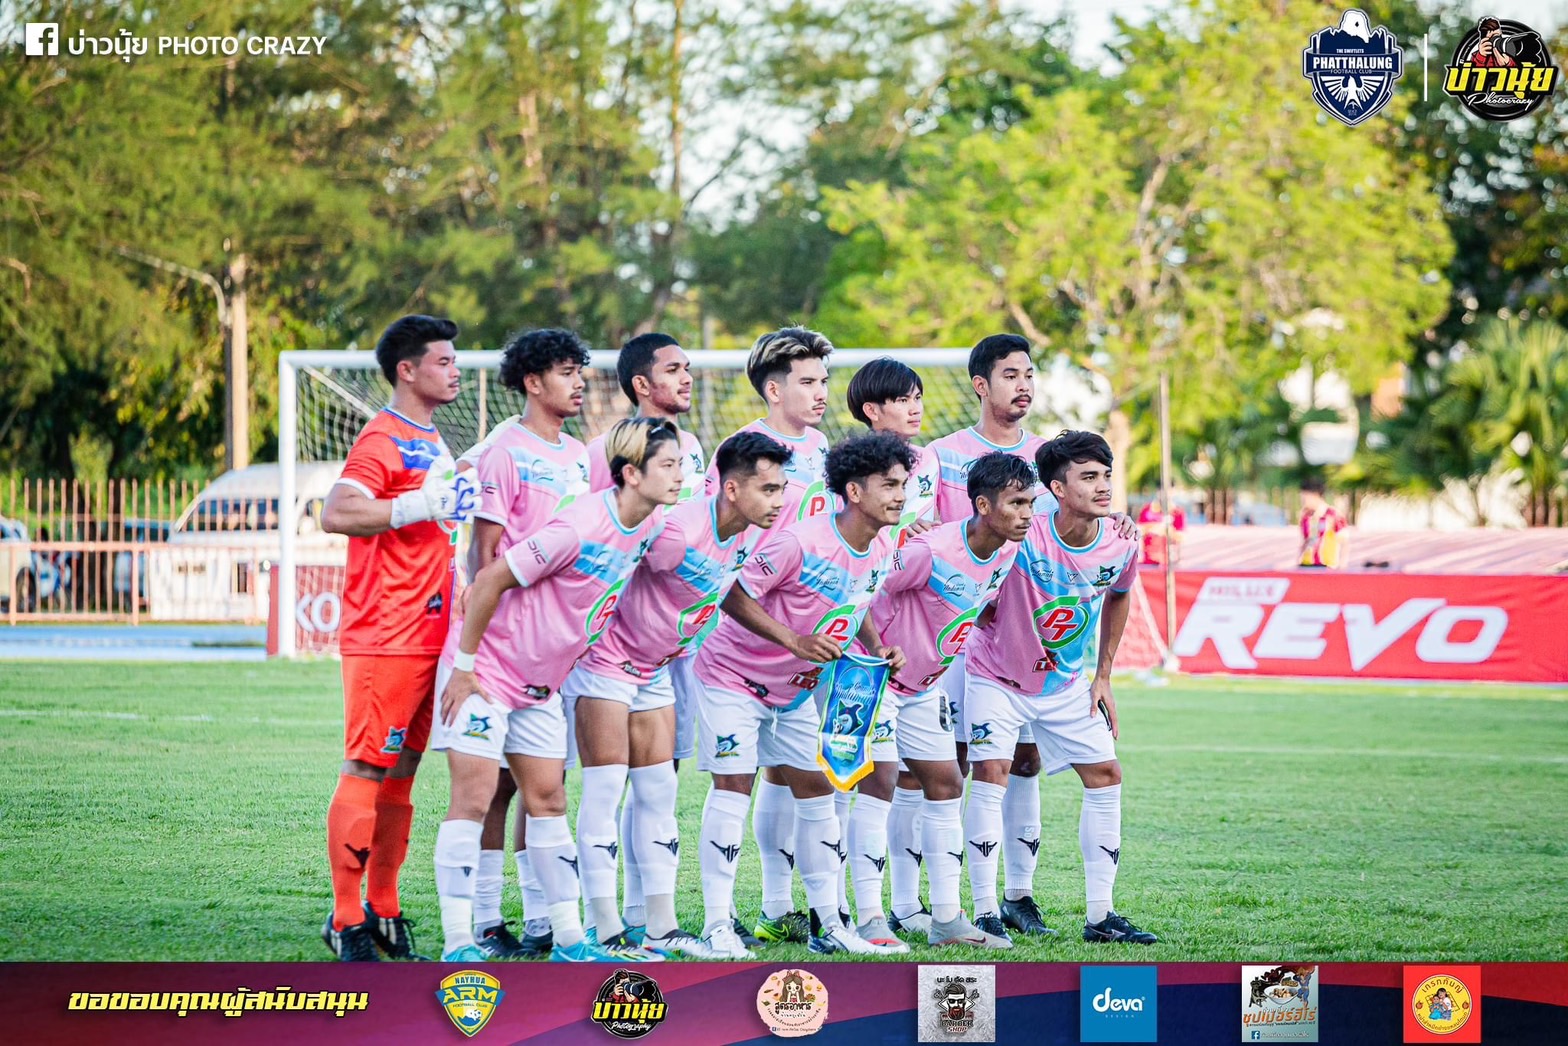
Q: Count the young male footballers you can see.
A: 11